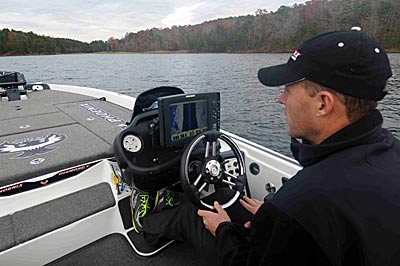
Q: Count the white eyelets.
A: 2